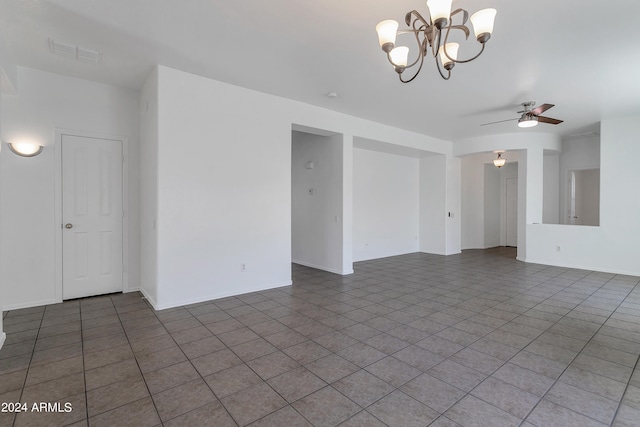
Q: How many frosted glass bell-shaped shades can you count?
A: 5